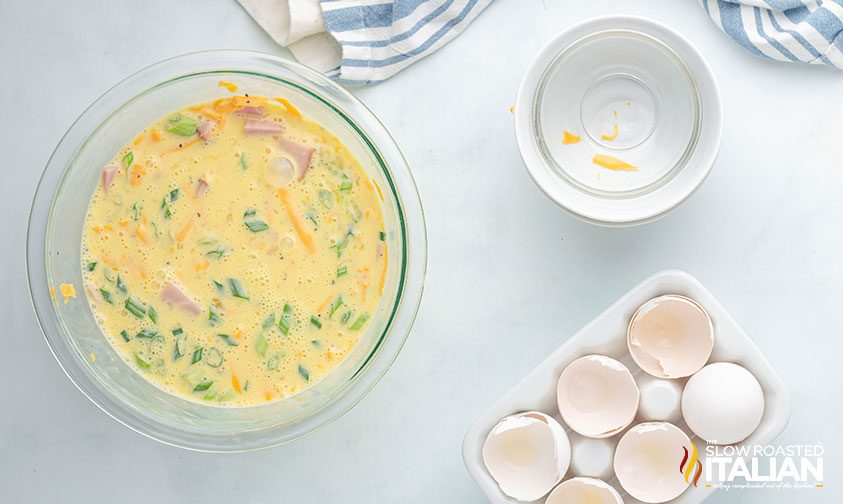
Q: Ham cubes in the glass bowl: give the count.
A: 7